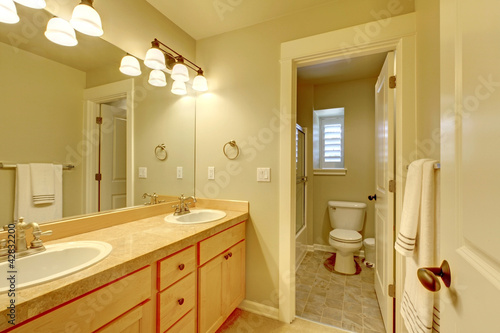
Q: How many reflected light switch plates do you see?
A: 2